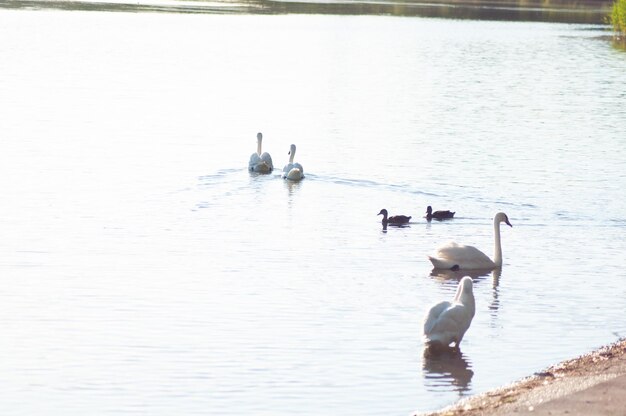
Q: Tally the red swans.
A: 0